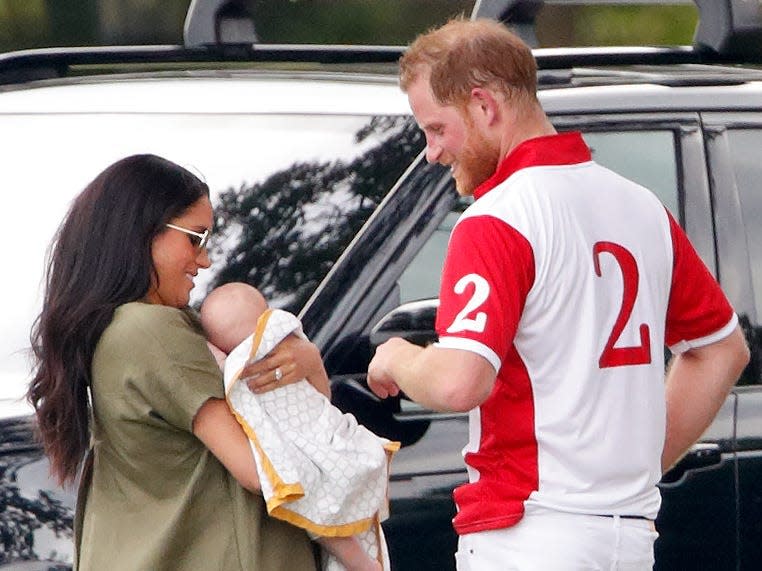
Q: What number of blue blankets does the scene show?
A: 0